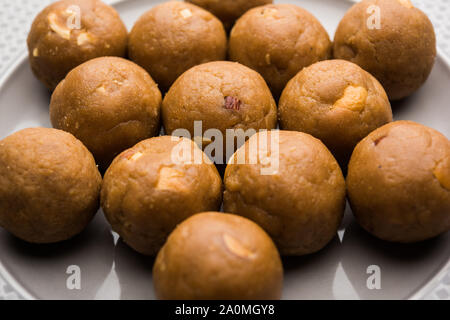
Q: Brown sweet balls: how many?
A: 13